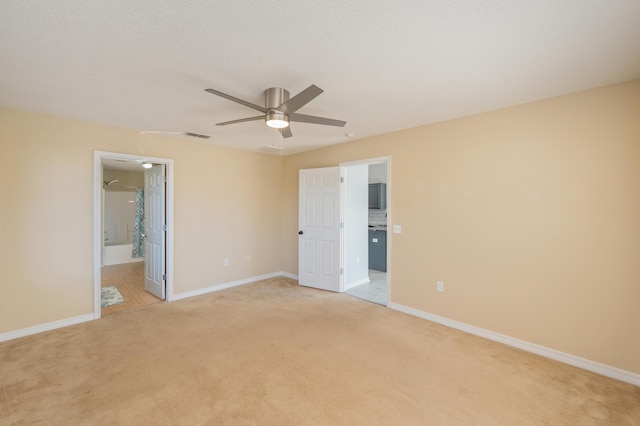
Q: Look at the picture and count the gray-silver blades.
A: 5